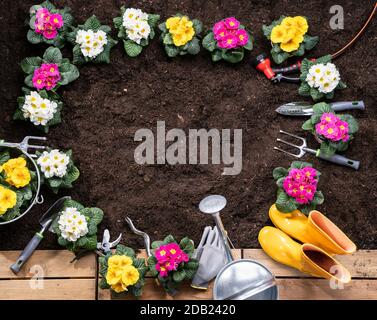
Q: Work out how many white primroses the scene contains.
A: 6